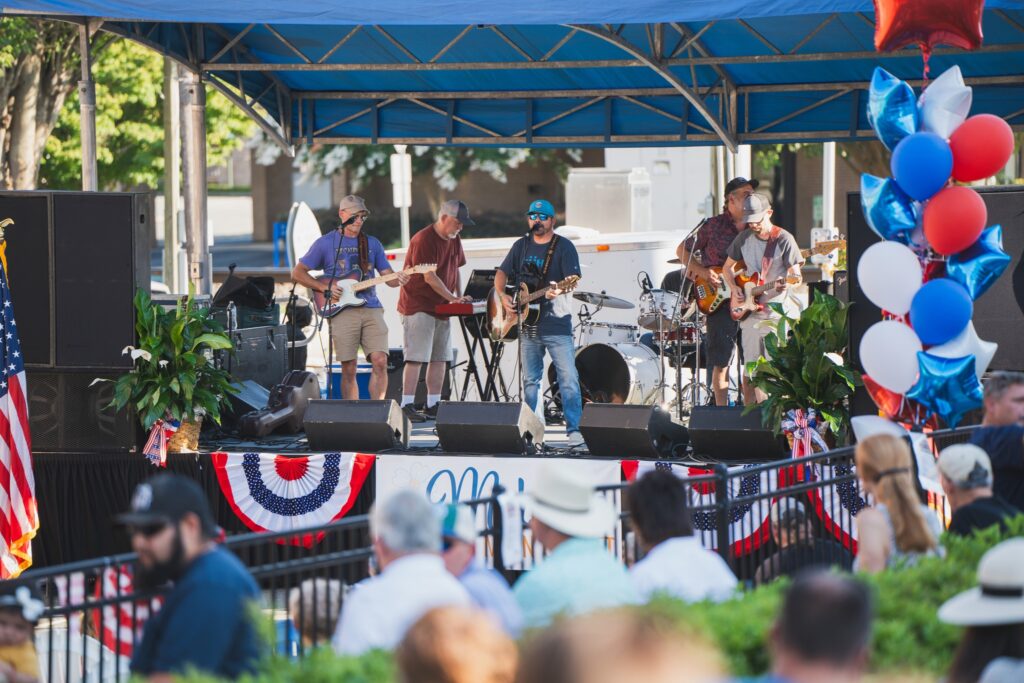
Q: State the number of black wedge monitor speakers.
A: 4